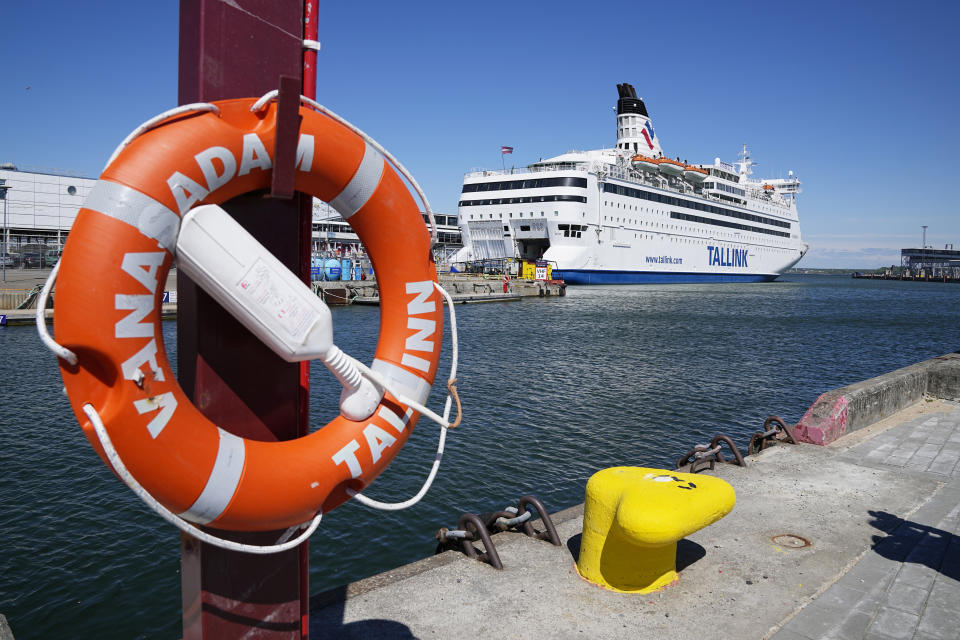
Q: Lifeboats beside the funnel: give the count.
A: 3